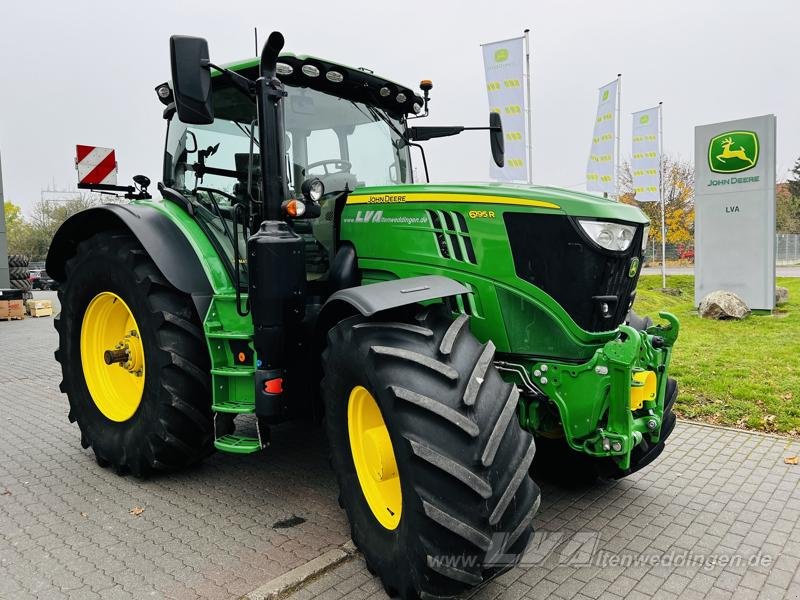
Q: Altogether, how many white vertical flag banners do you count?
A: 3